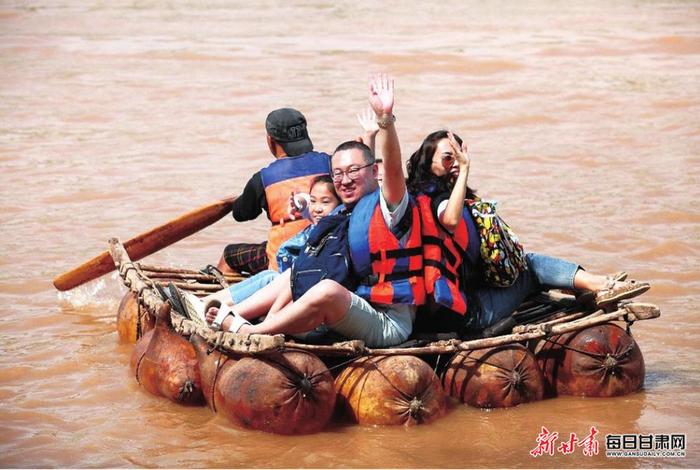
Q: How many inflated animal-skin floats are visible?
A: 6